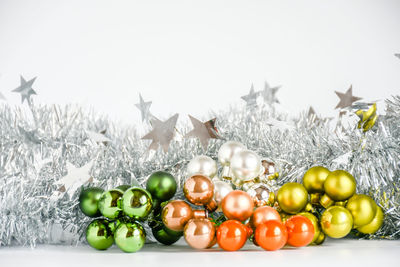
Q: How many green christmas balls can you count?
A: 8